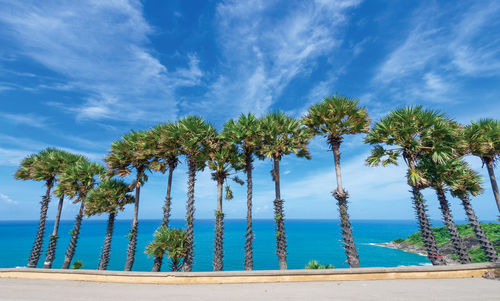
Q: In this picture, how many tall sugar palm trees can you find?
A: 15